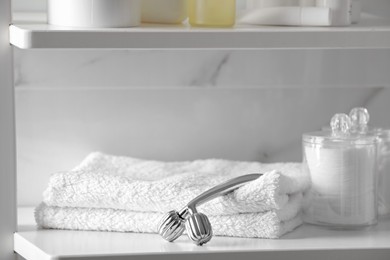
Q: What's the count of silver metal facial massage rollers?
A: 1